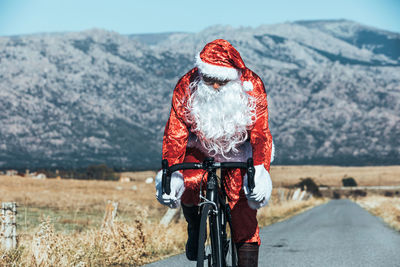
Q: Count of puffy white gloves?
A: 2